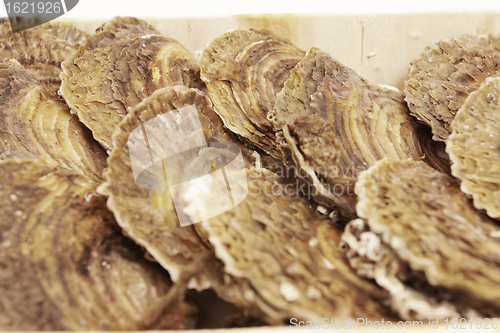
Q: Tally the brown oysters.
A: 11